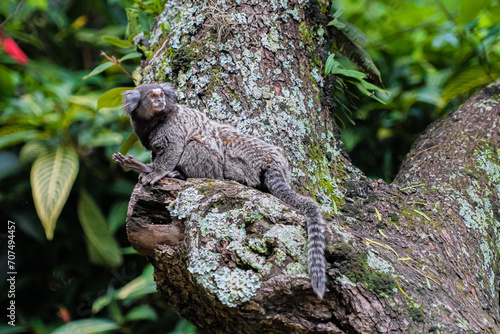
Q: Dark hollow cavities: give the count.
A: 1